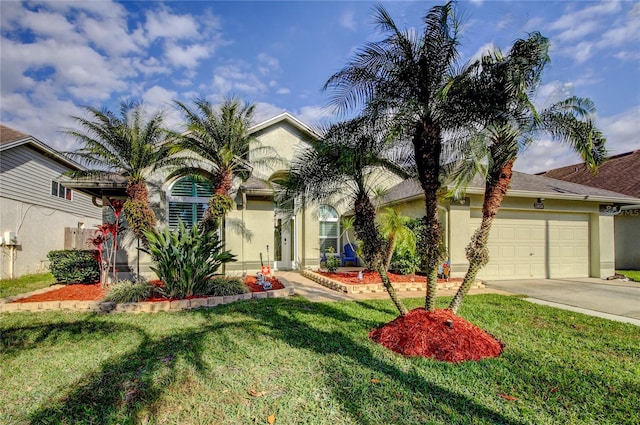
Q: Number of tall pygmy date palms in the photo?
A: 5